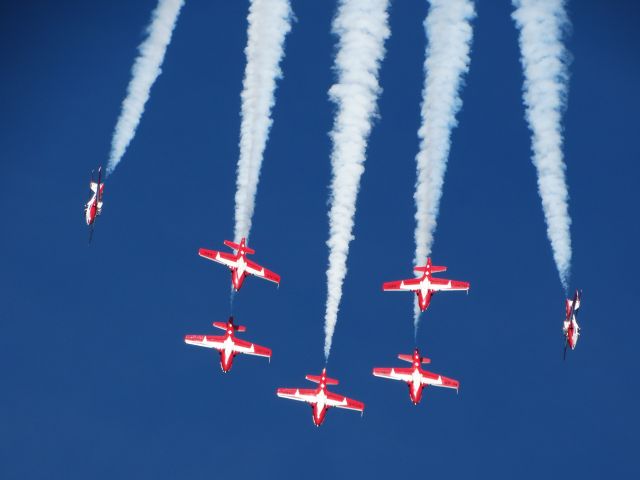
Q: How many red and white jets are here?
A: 7